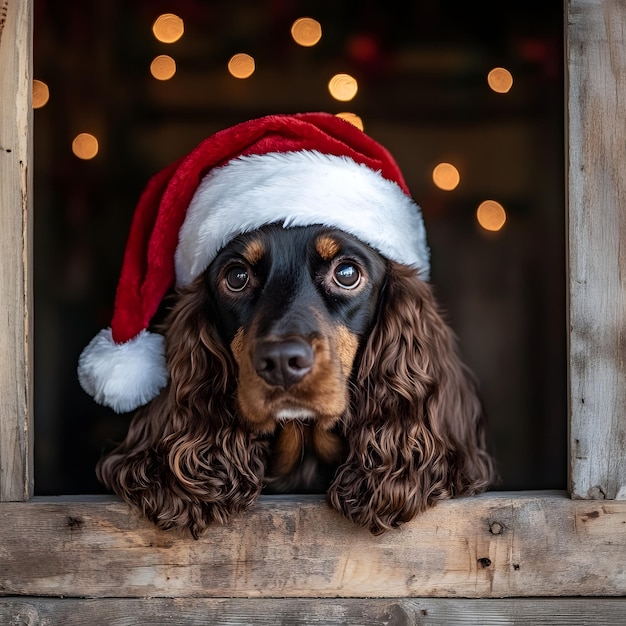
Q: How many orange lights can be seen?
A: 11